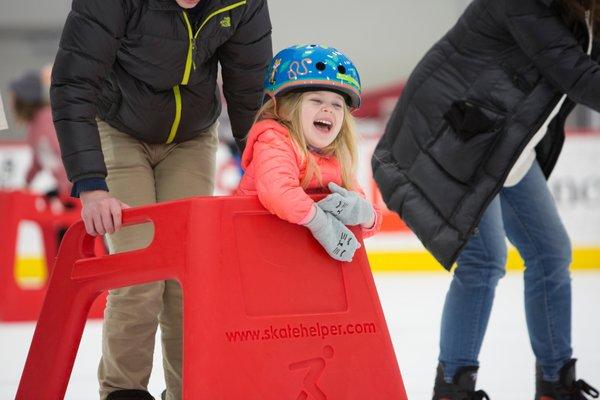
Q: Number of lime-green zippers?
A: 1